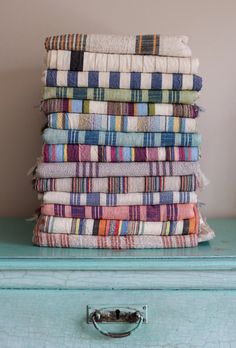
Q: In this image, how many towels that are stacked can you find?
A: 14